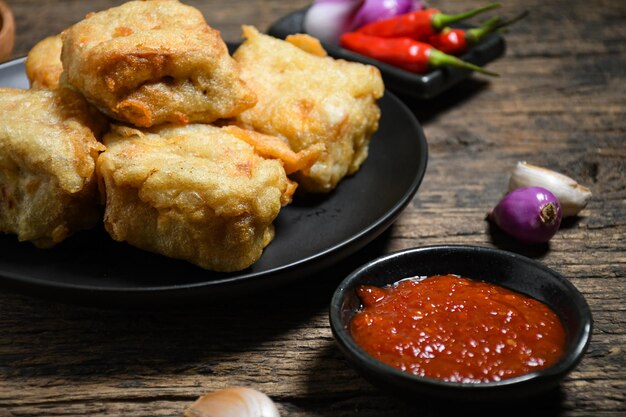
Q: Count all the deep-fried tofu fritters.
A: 5